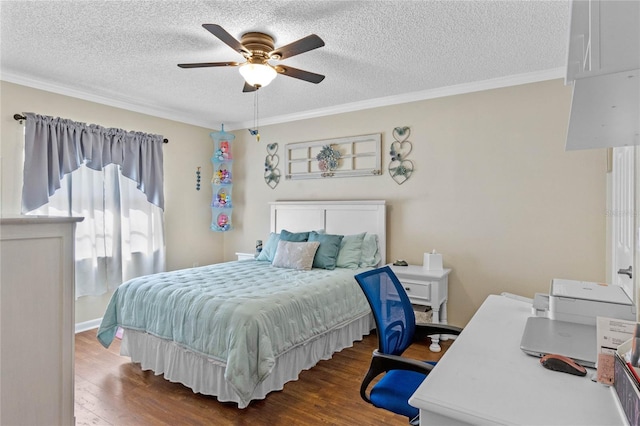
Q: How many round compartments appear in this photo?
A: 4